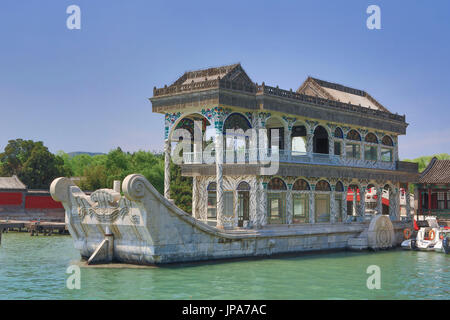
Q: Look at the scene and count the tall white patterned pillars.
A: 2